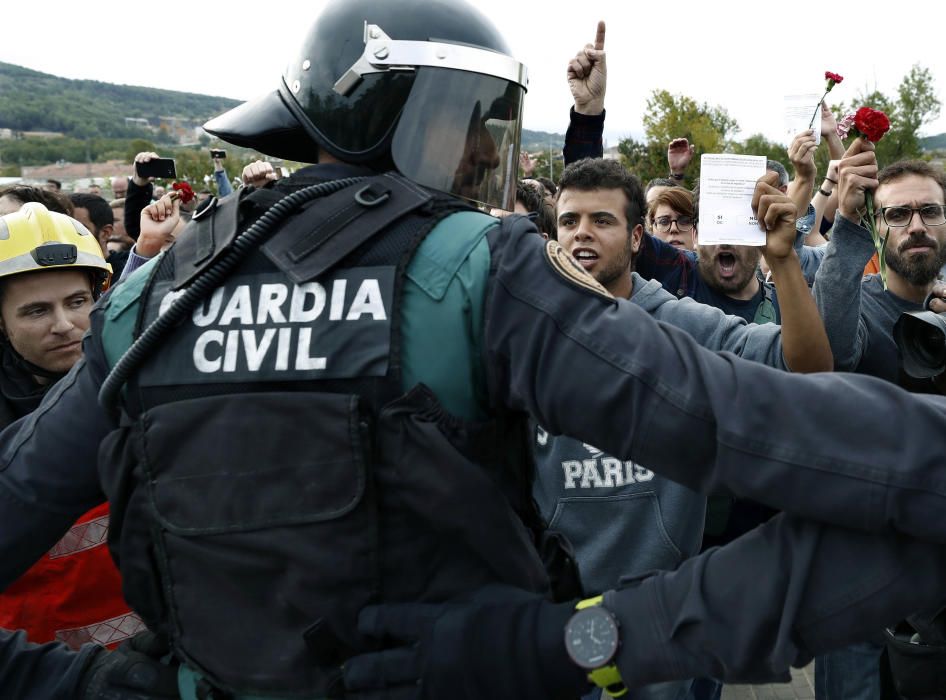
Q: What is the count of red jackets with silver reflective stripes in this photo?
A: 1